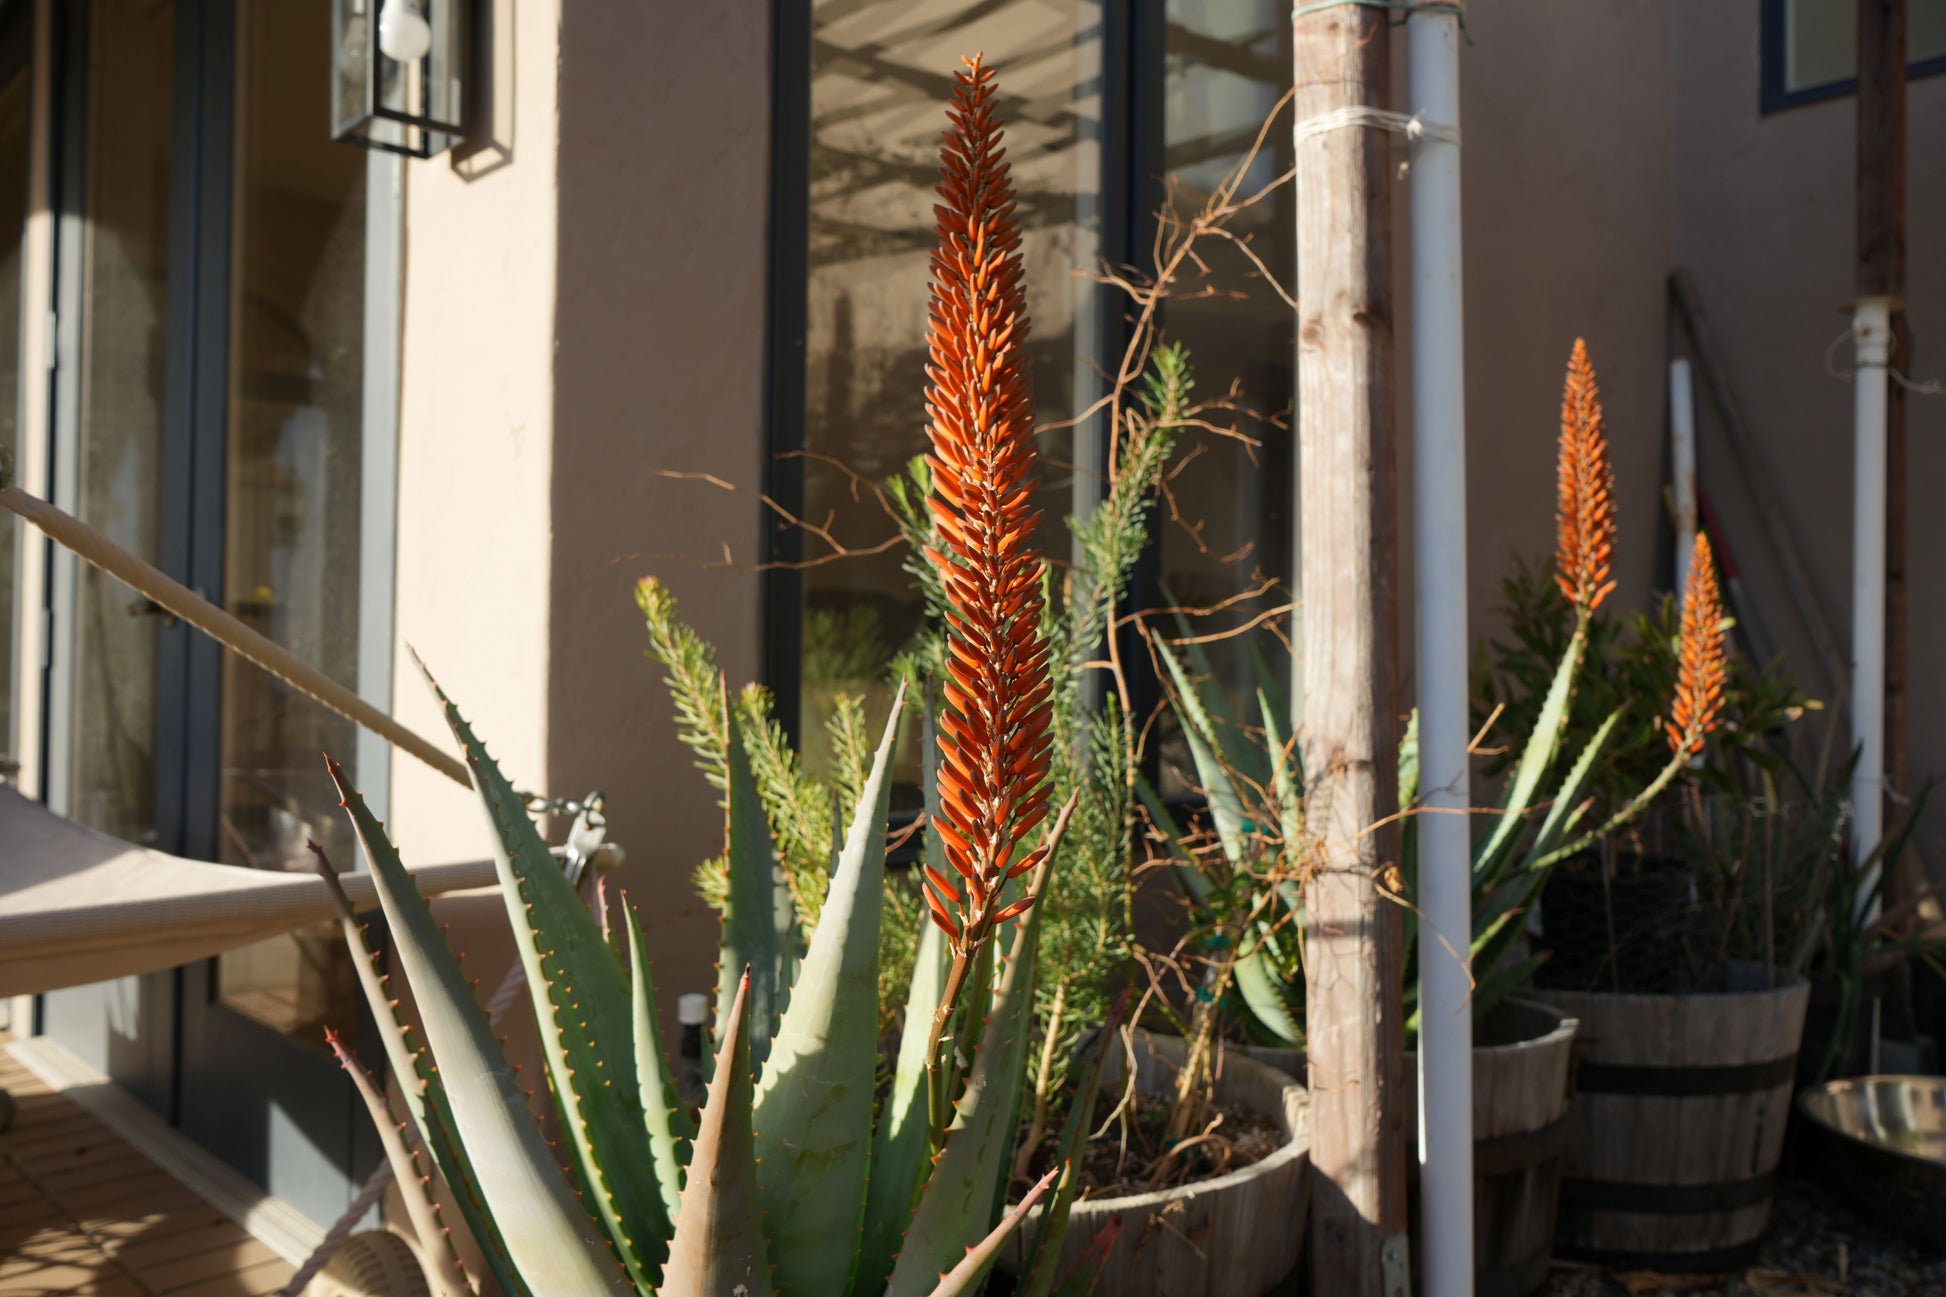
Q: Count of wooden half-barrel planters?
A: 3